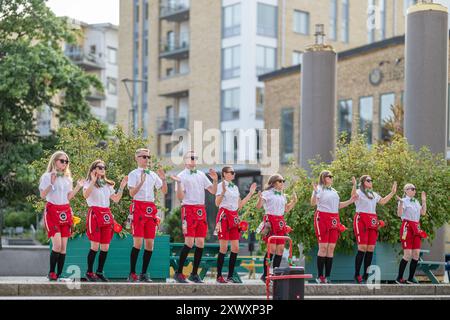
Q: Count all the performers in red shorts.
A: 9